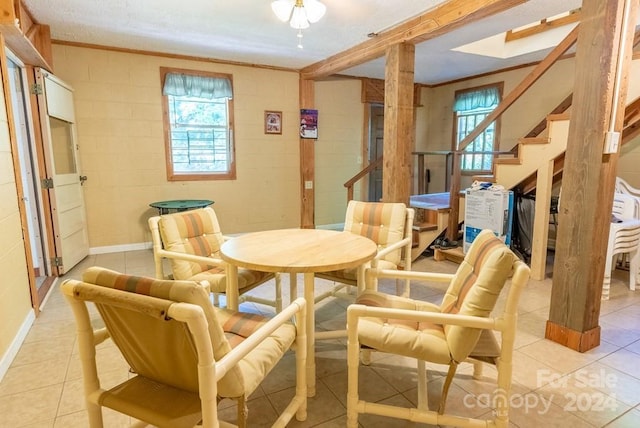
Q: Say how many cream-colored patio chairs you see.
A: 4